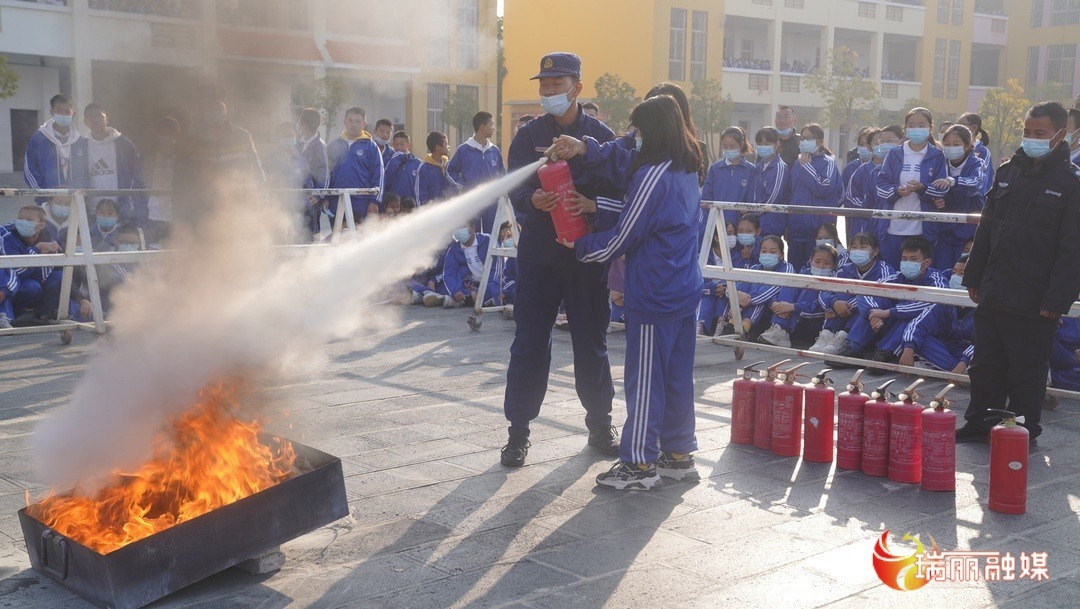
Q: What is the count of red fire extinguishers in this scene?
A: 10